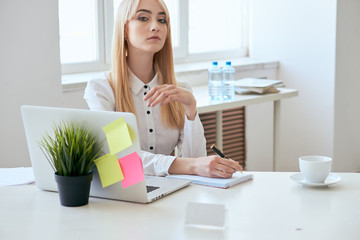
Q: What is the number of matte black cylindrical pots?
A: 1